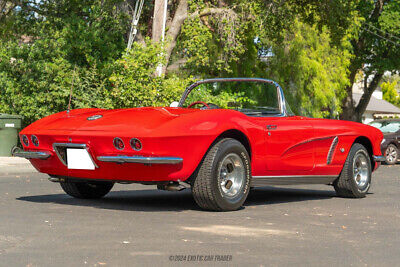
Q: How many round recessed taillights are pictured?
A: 4